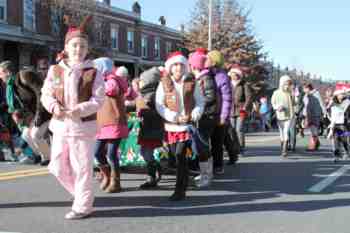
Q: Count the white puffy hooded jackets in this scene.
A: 1